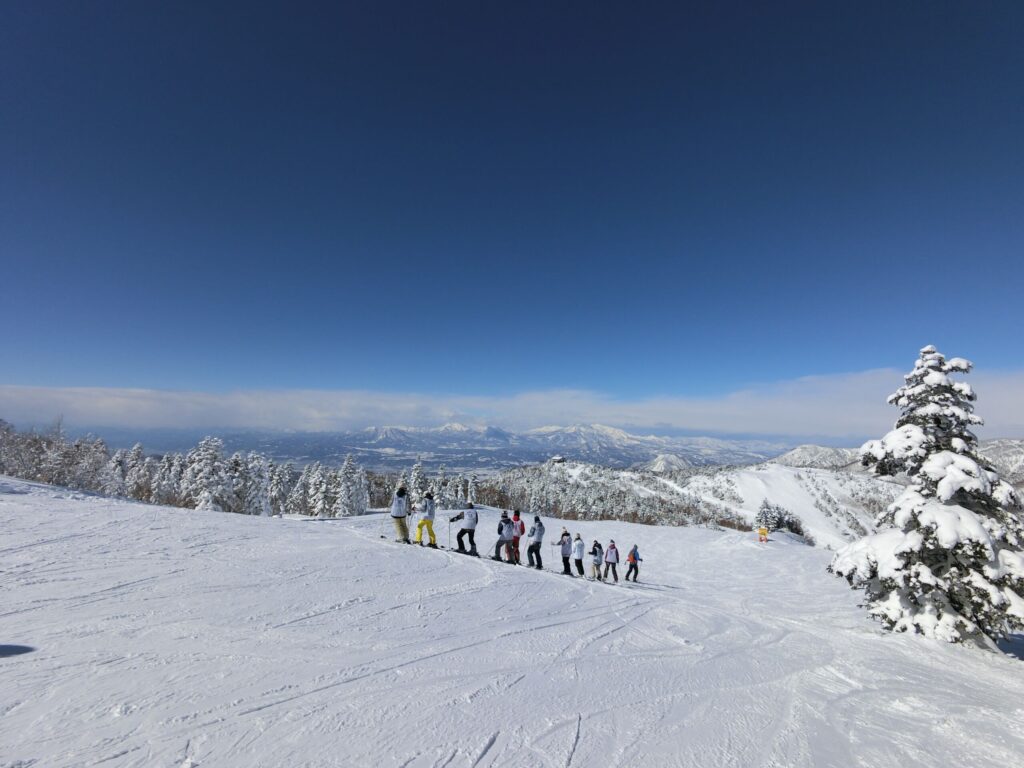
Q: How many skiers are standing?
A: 11